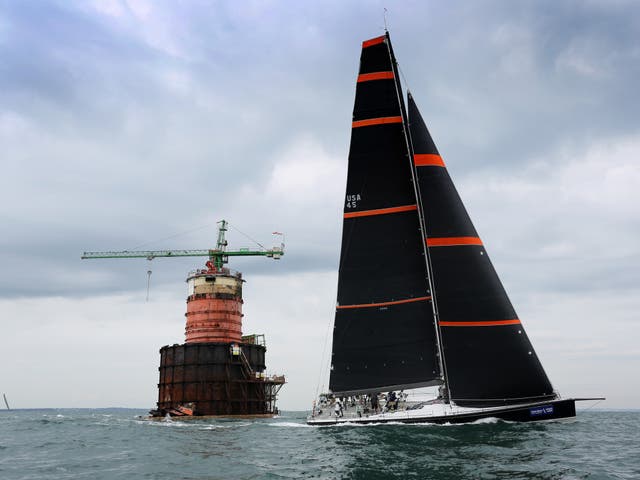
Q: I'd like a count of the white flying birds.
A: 0